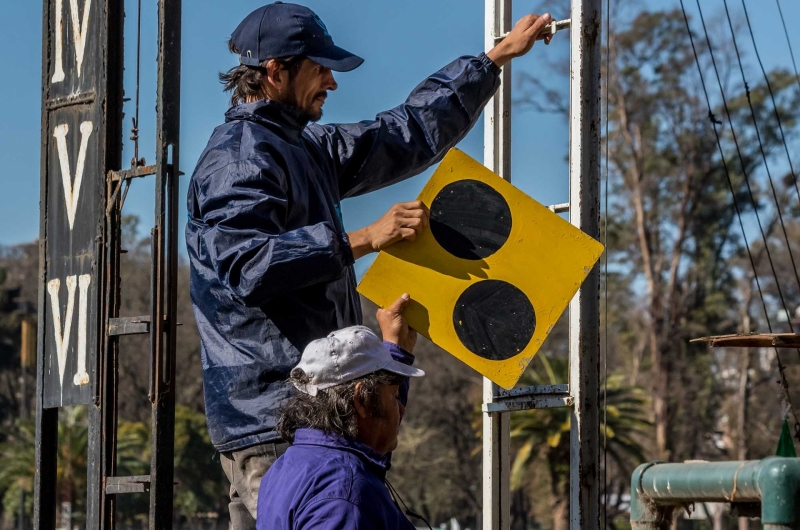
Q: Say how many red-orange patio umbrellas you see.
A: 0